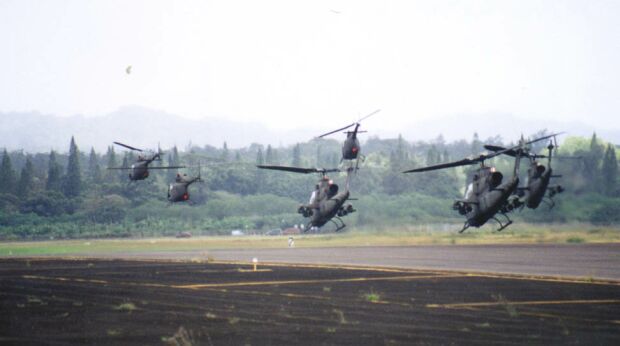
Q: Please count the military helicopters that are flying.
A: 6